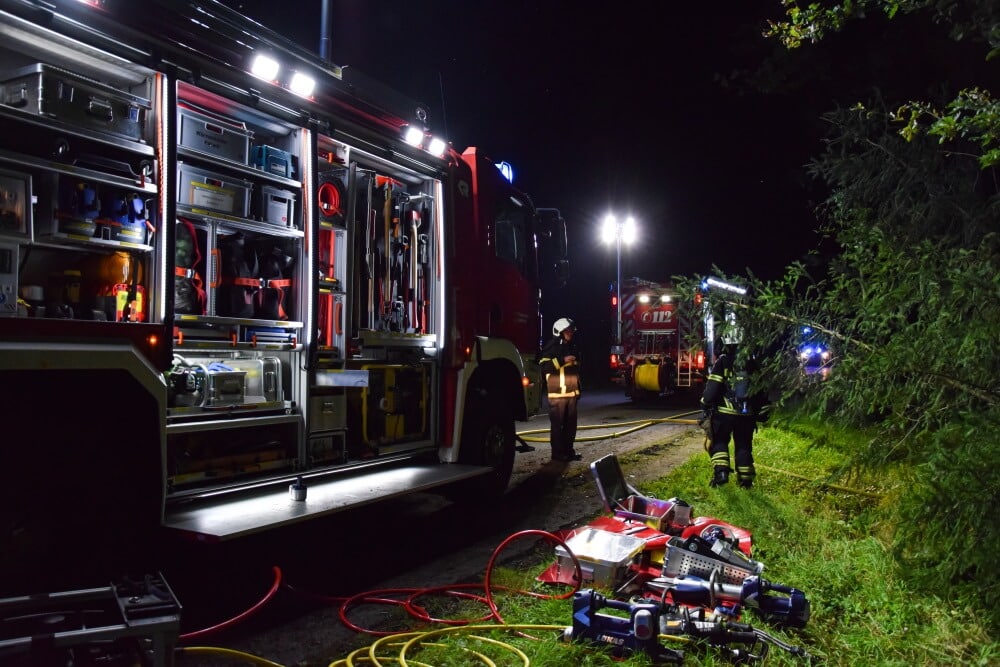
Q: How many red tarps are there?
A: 1